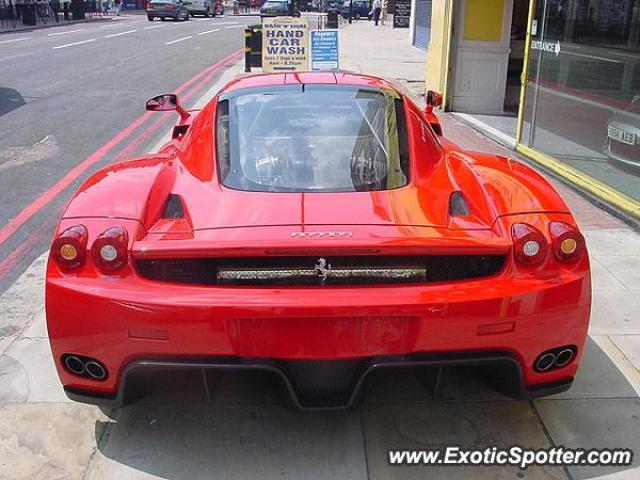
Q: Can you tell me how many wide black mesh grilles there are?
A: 1